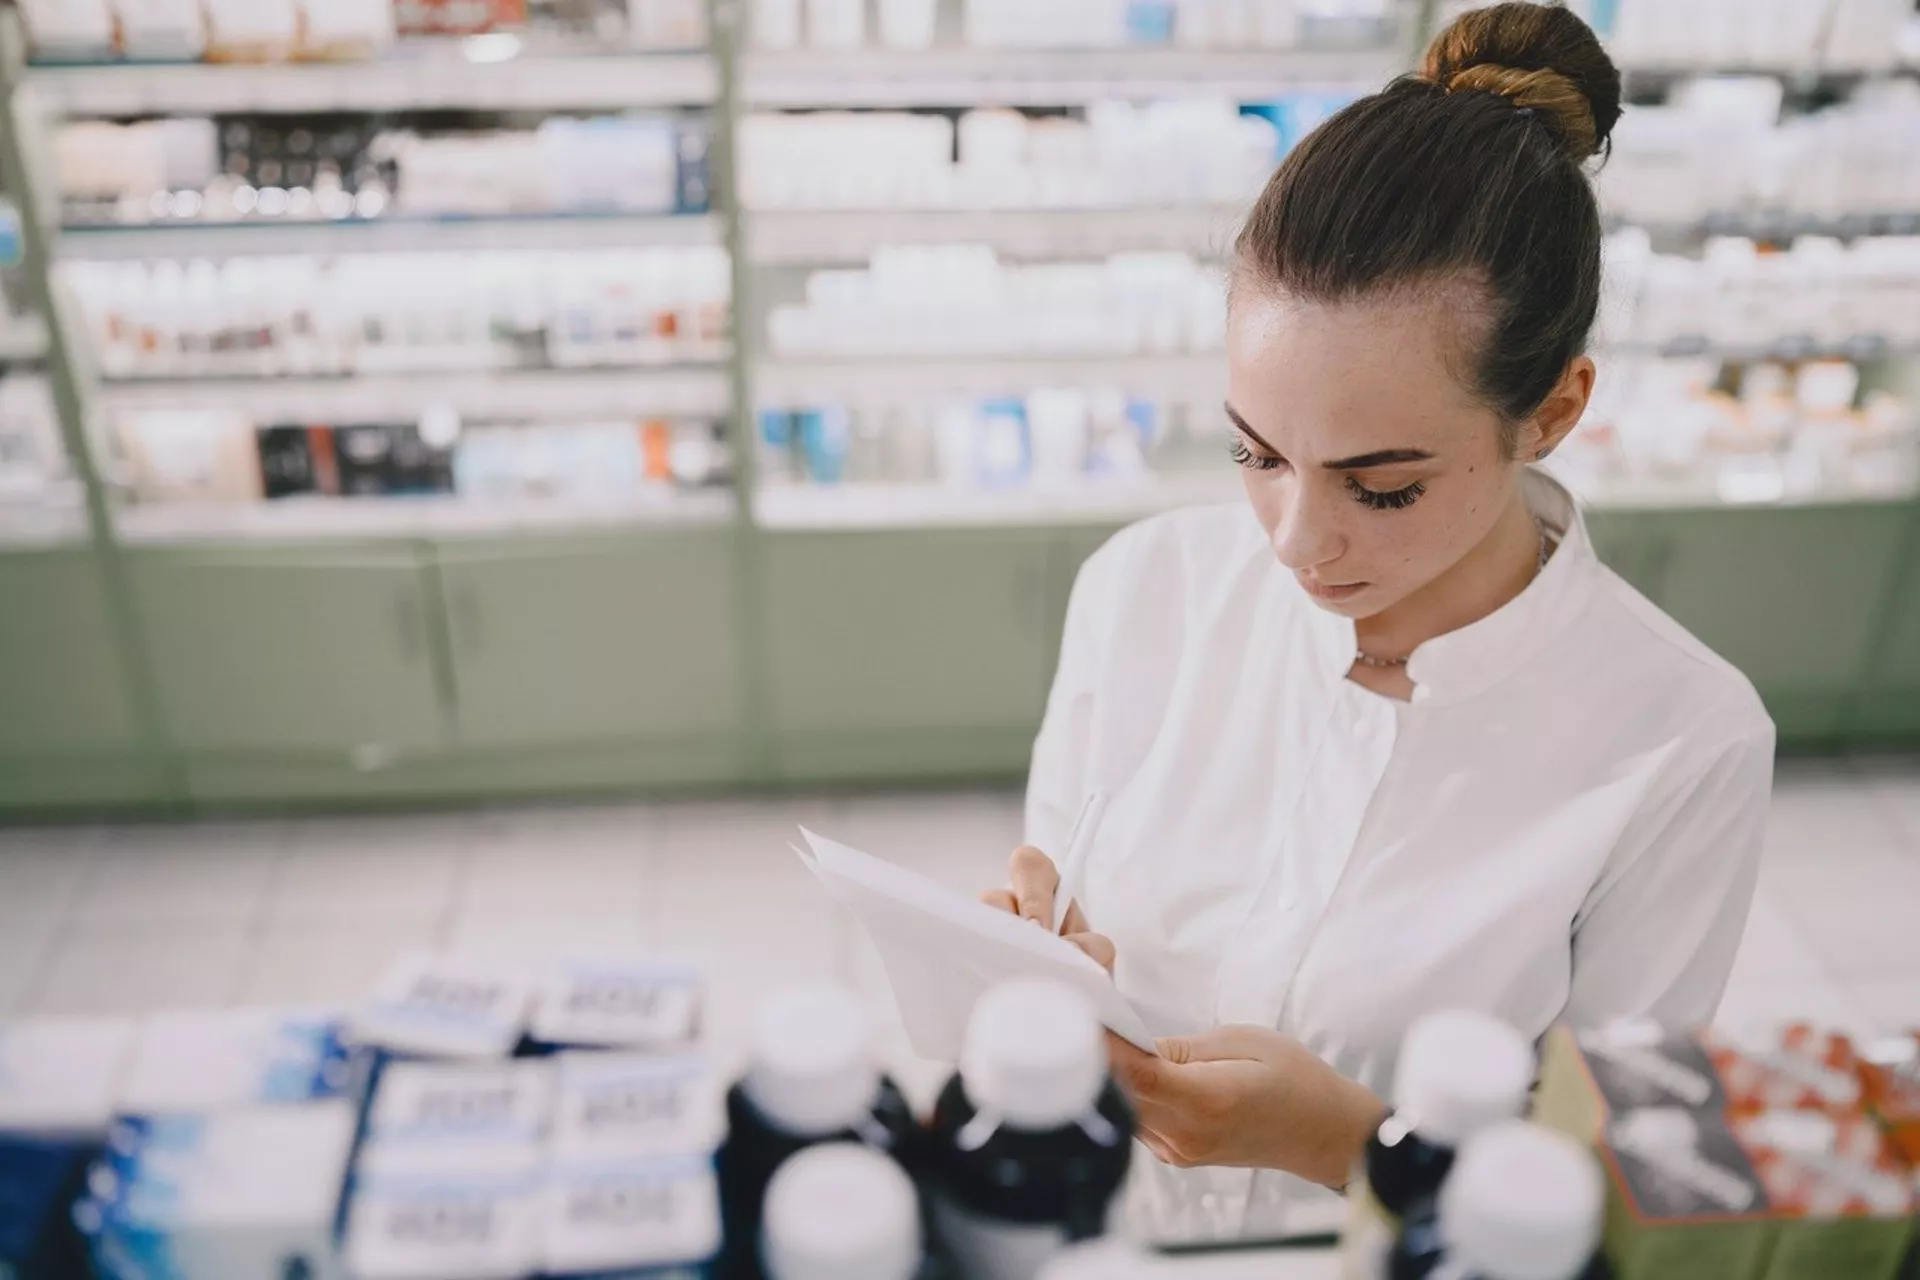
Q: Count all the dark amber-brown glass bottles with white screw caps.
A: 5